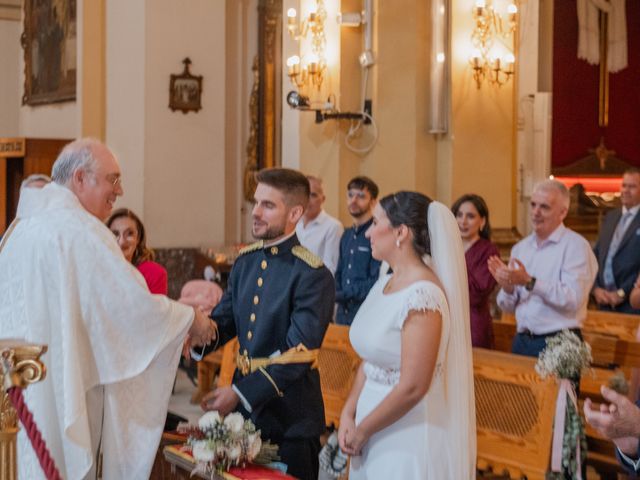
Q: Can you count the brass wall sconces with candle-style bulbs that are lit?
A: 2